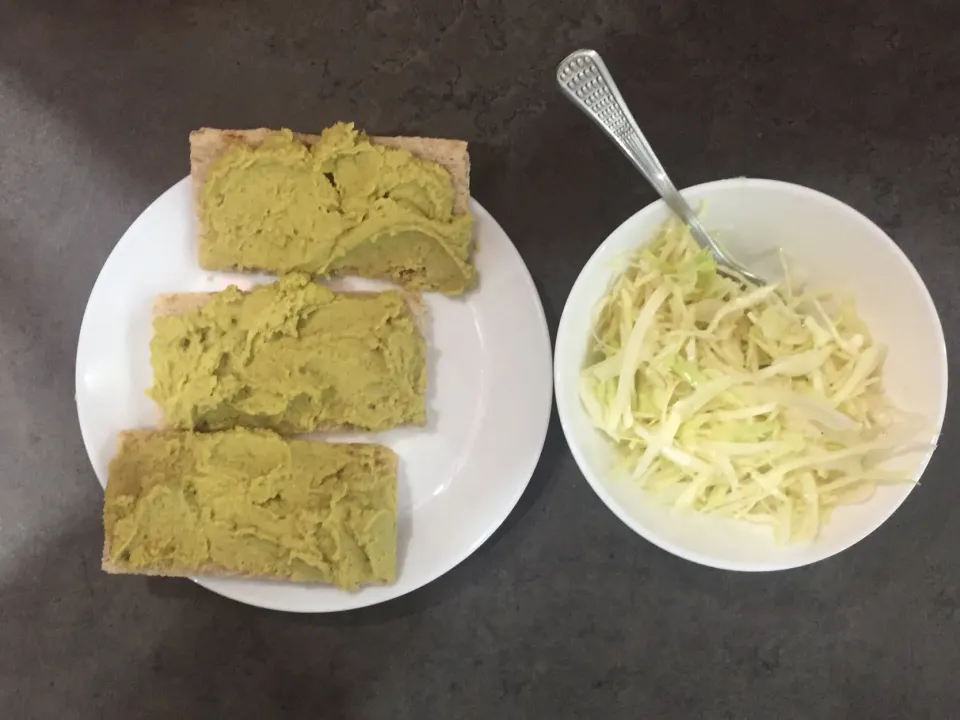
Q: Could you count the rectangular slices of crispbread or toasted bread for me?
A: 3